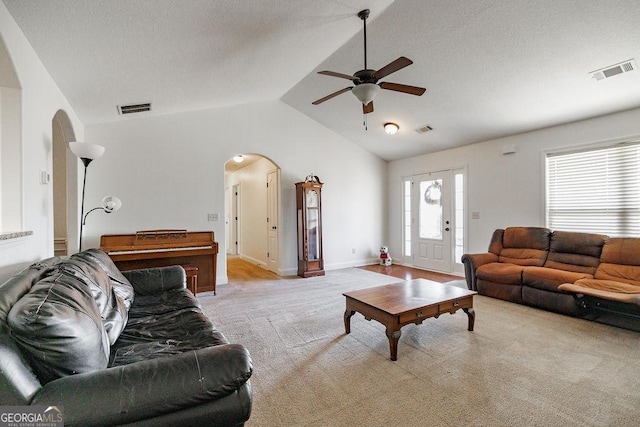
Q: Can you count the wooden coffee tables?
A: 1